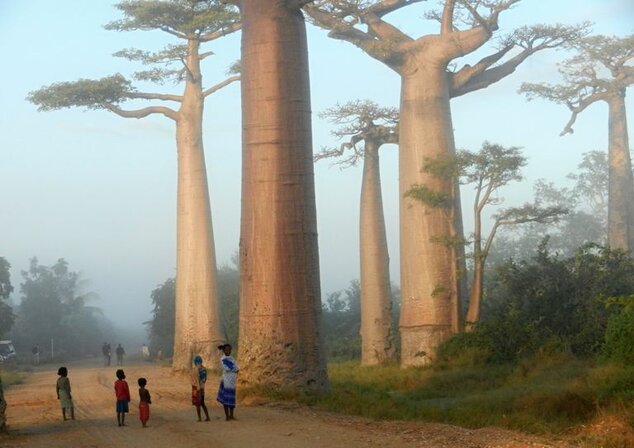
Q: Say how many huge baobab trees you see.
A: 5